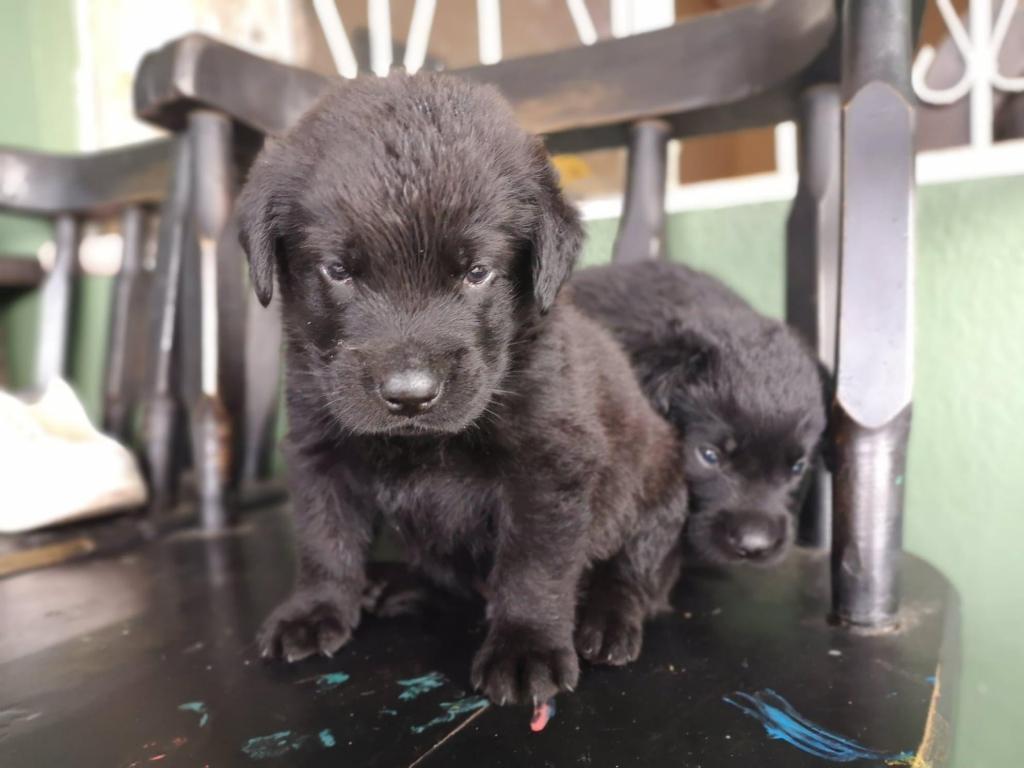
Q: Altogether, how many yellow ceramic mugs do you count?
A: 0